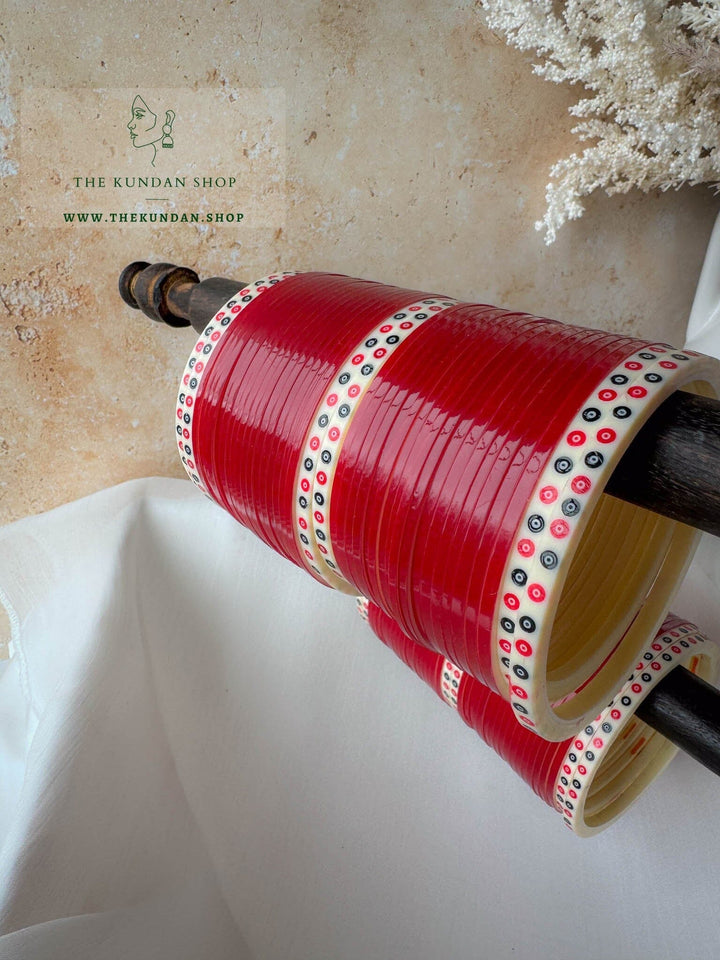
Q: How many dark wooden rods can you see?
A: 2